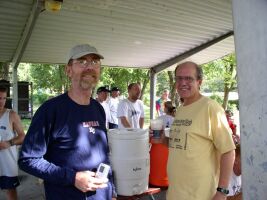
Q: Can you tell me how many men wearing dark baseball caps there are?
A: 2